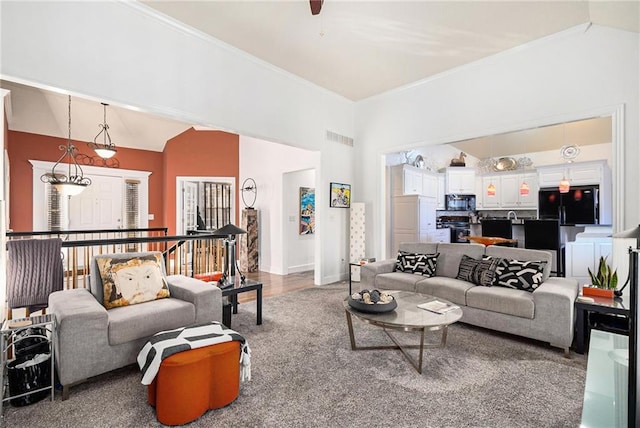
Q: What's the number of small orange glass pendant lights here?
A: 3